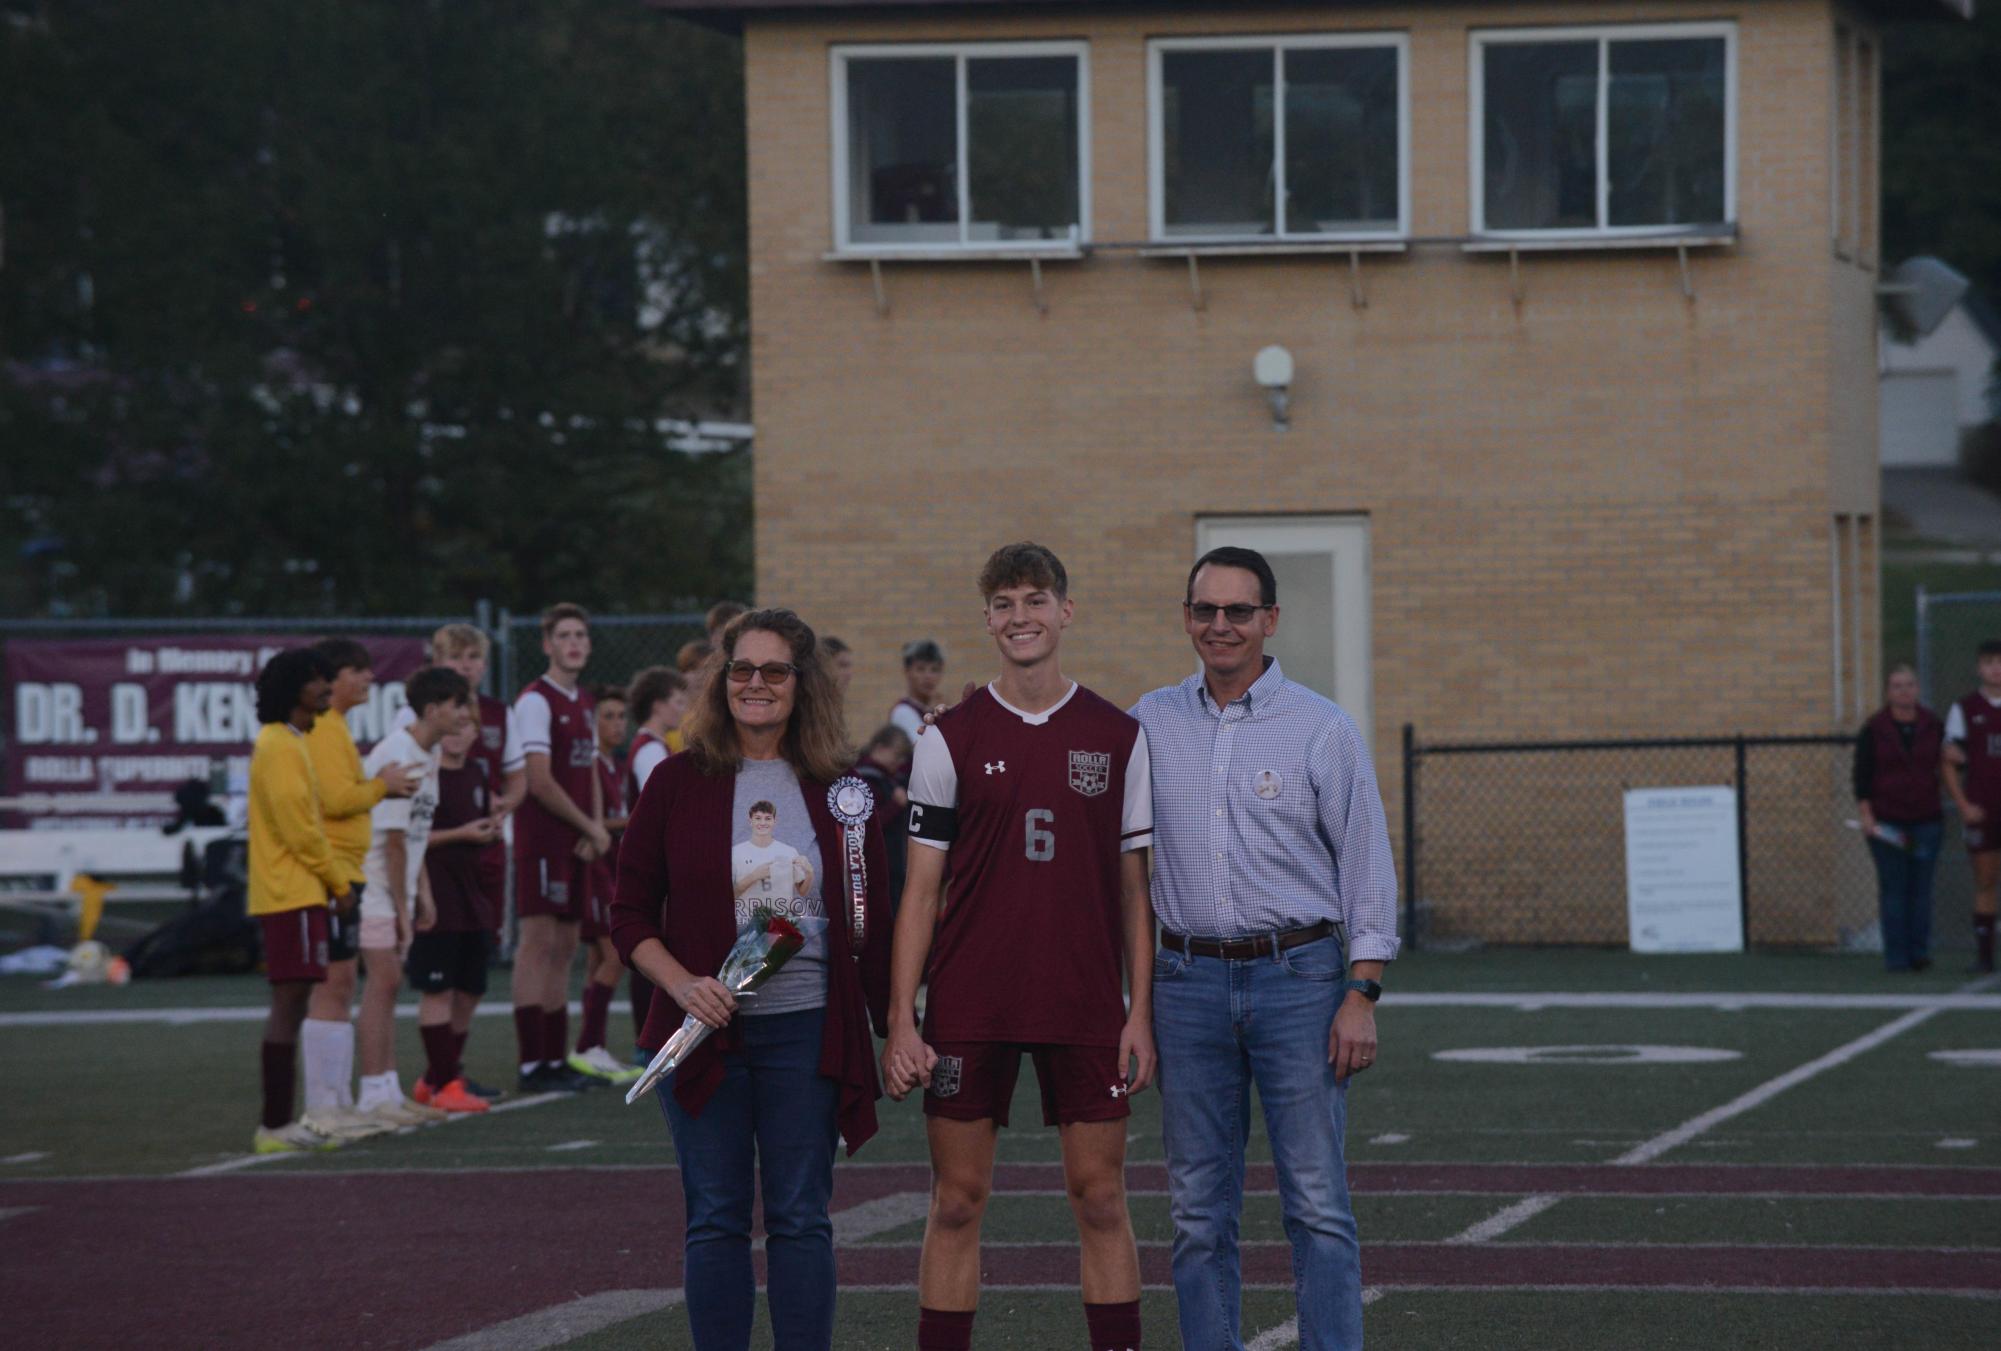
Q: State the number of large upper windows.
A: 3